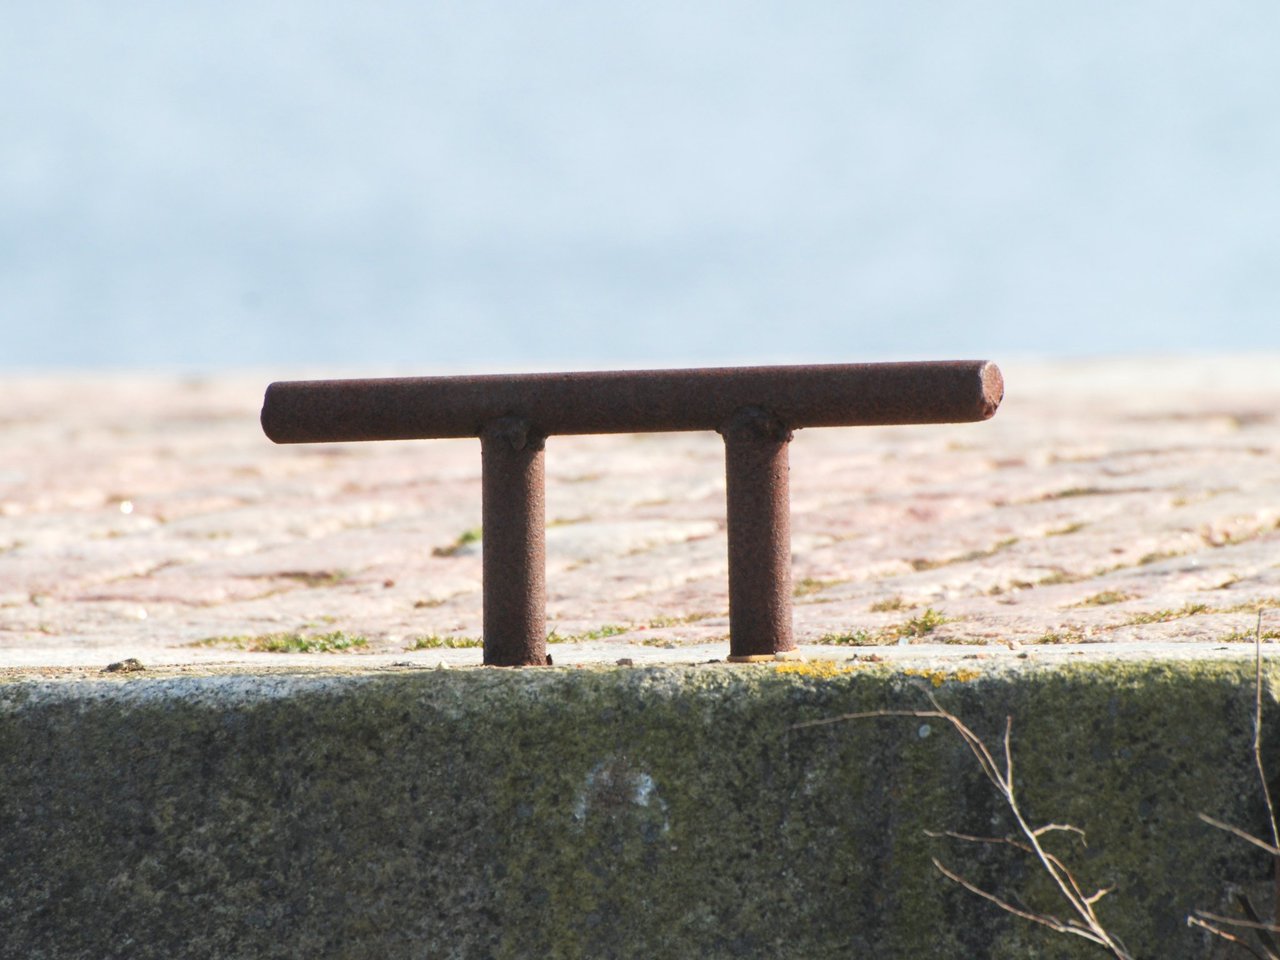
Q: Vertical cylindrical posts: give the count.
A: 2